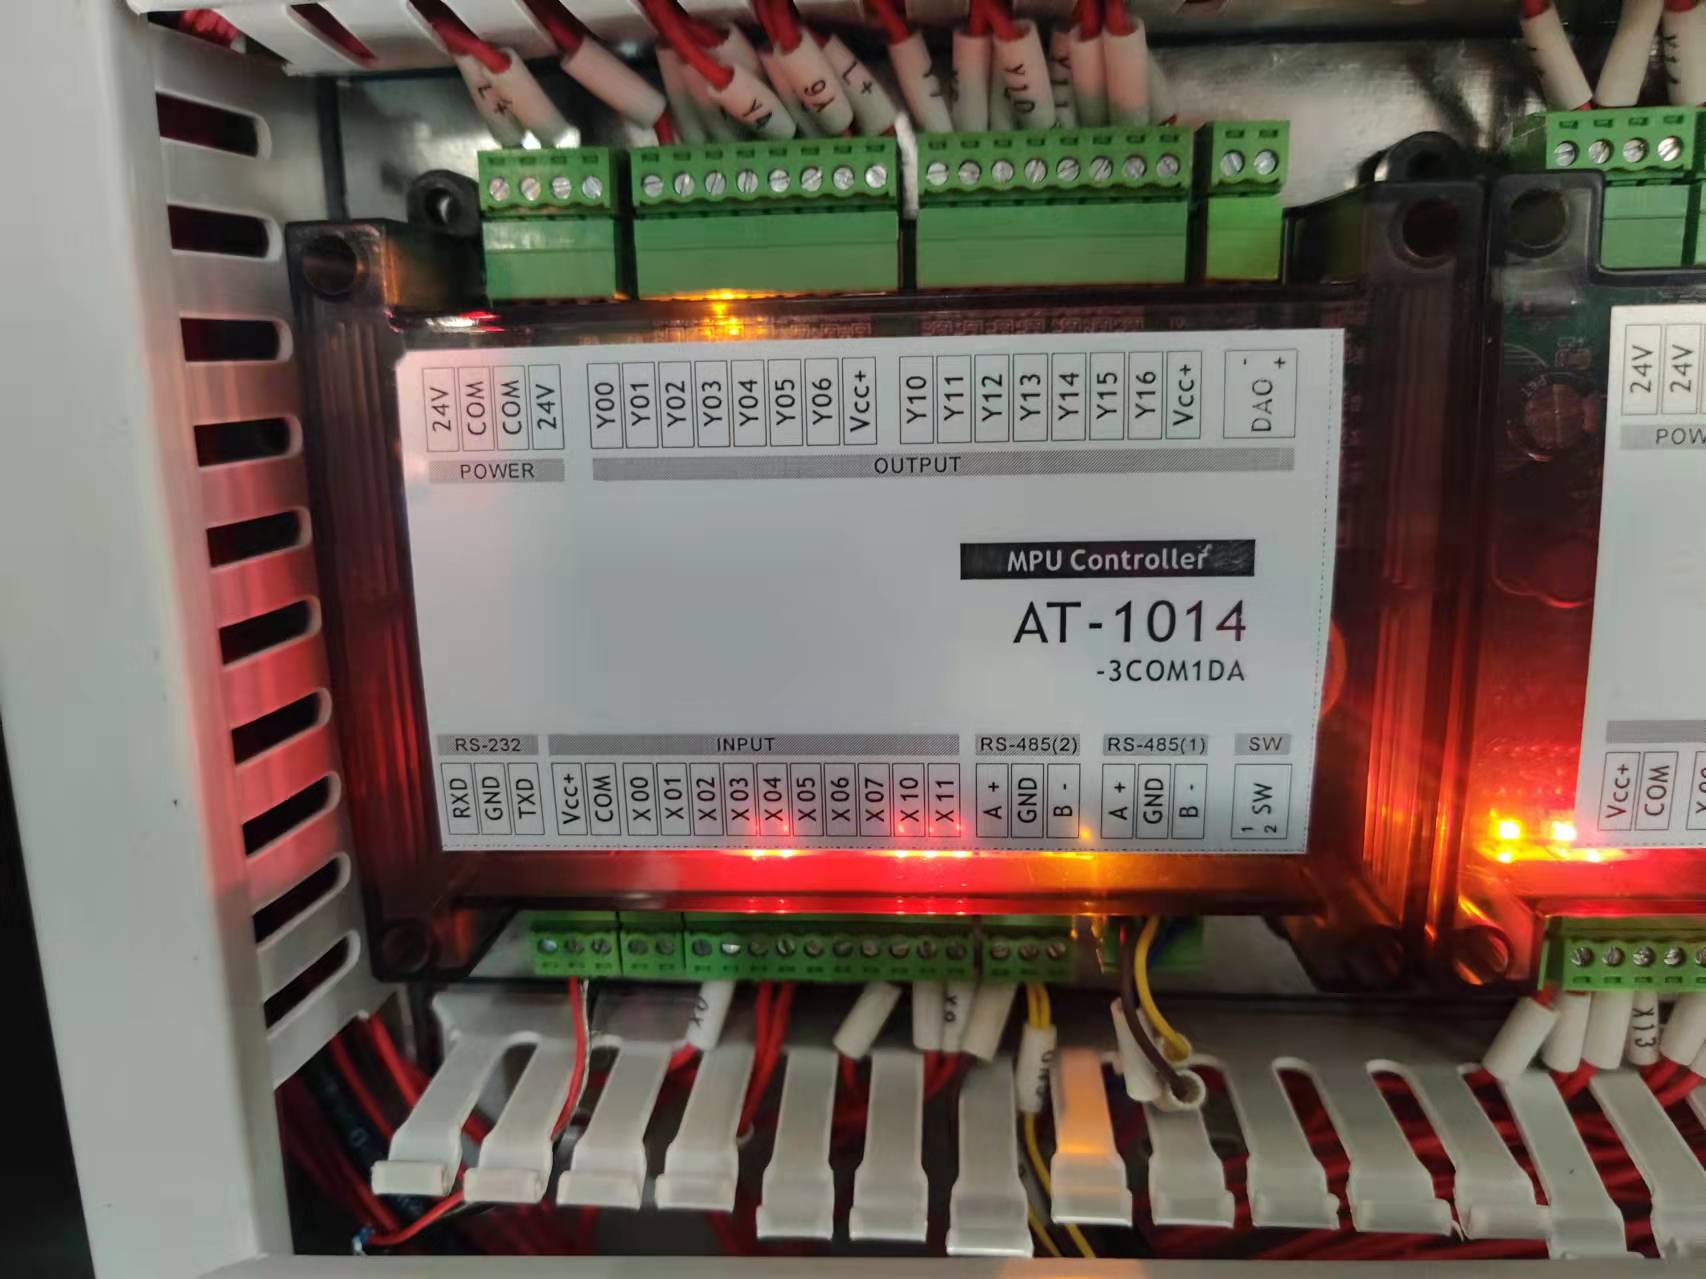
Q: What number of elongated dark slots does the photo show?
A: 10